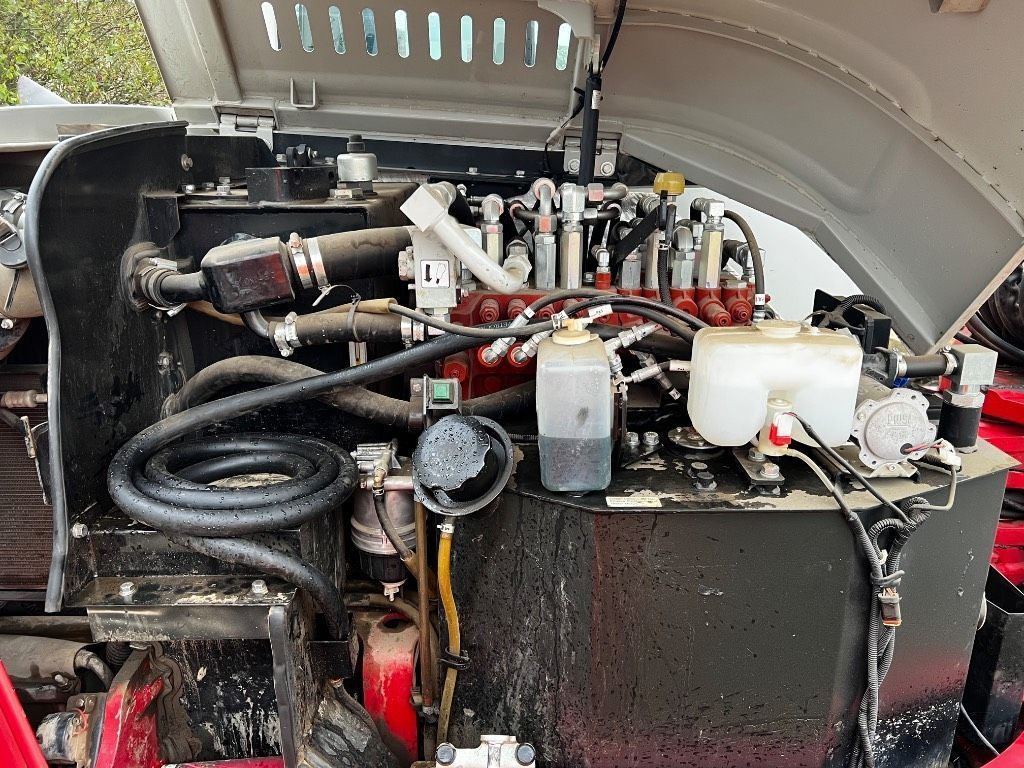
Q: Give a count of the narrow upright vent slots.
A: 10